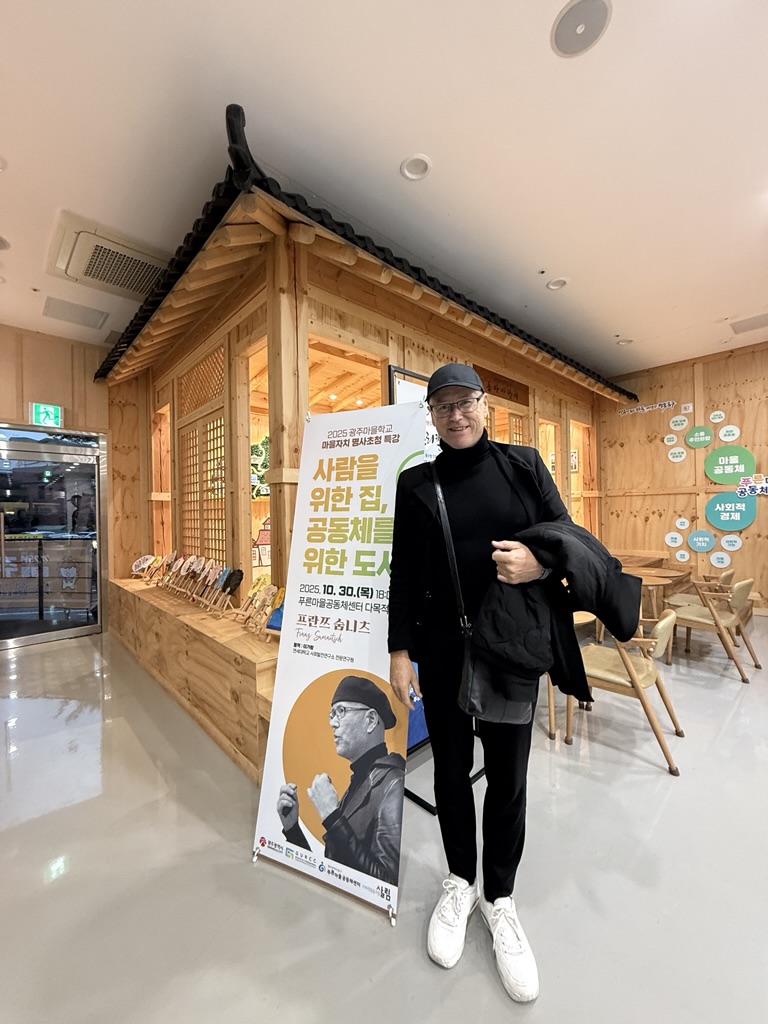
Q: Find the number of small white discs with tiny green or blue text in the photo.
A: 10